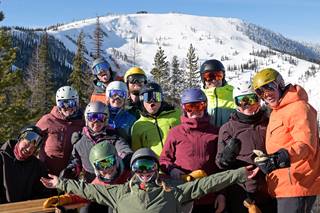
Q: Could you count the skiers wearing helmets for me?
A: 13